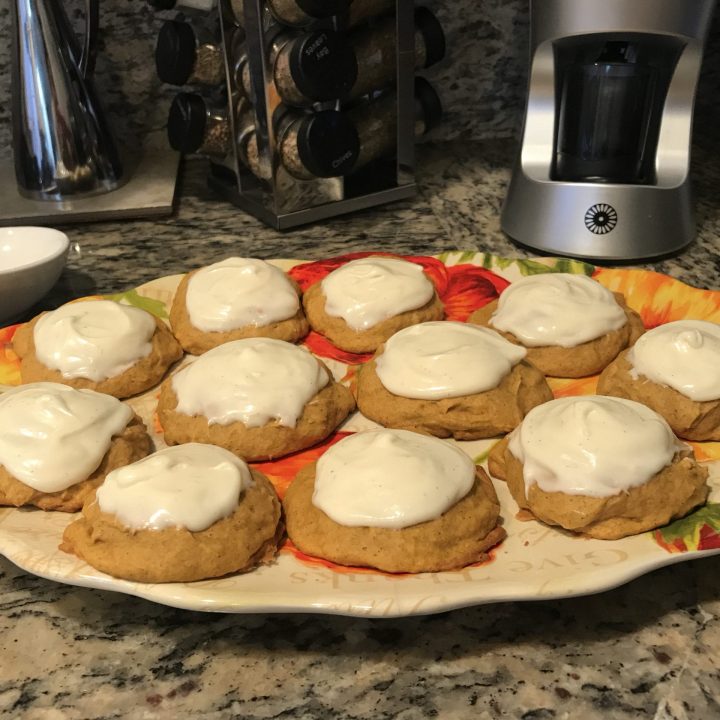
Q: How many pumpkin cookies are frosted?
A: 11